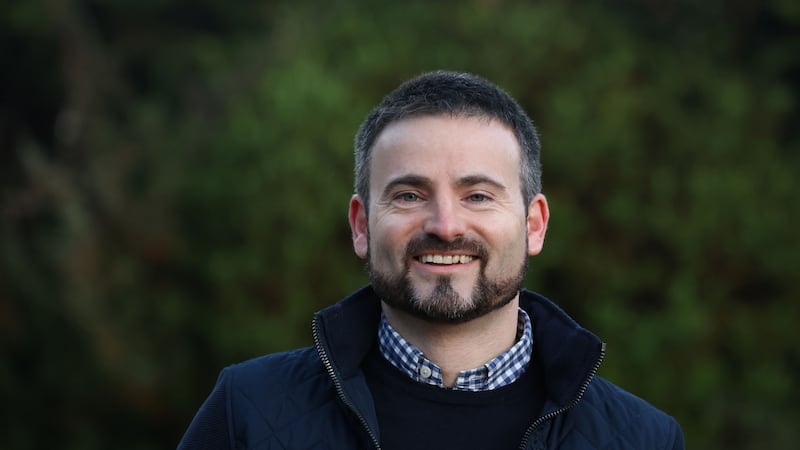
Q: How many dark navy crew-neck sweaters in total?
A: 1